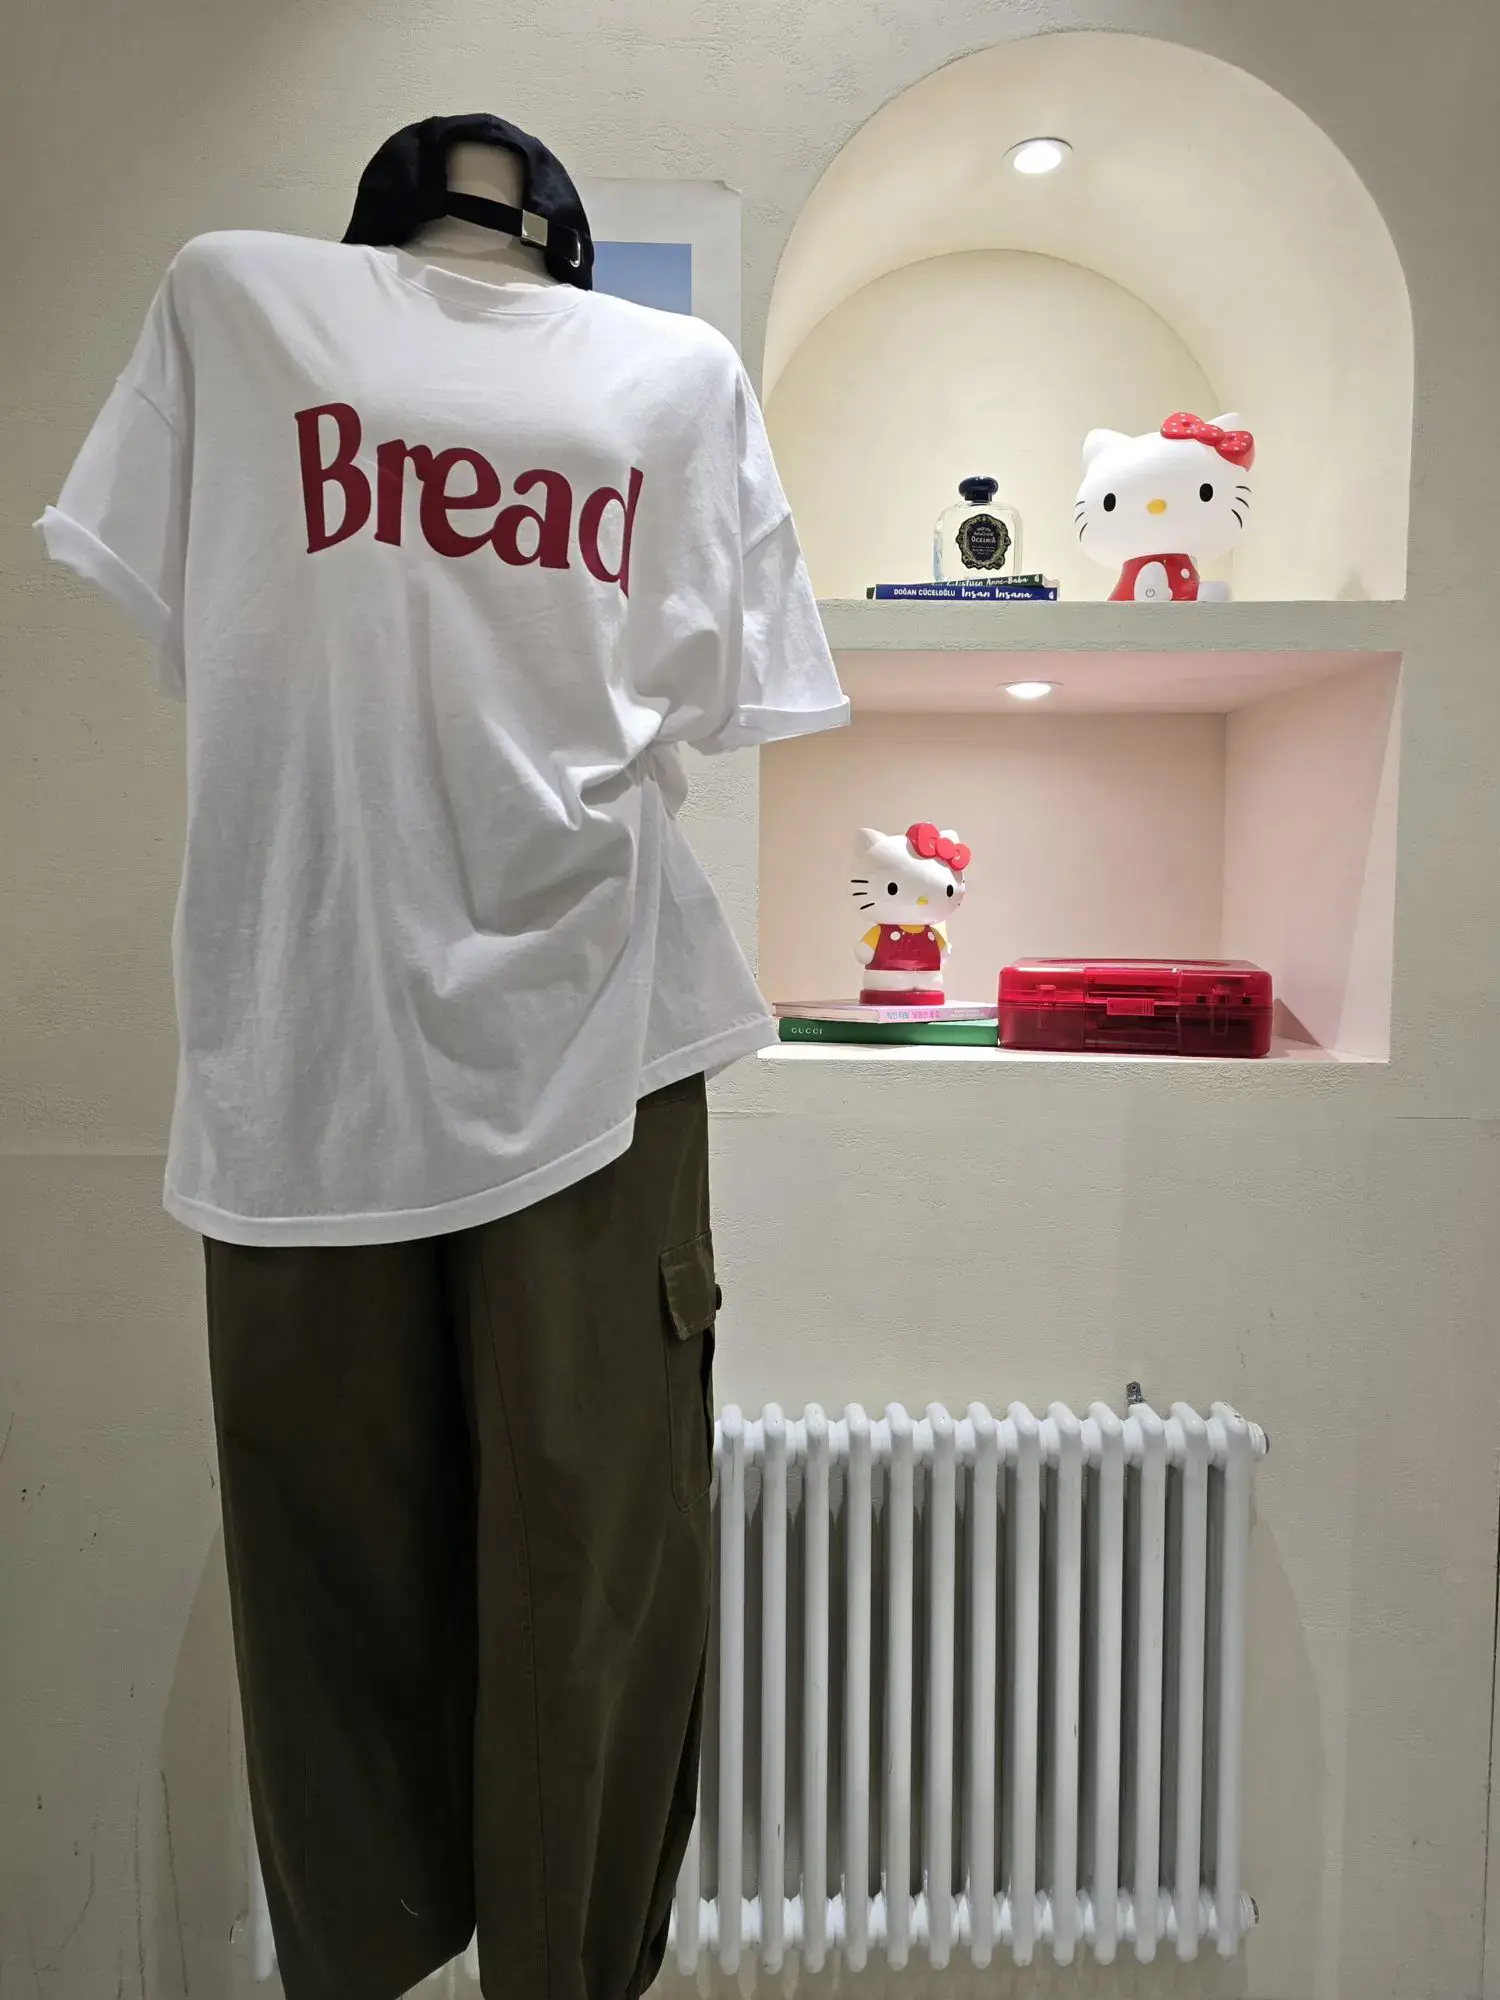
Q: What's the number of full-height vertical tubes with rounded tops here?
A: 13